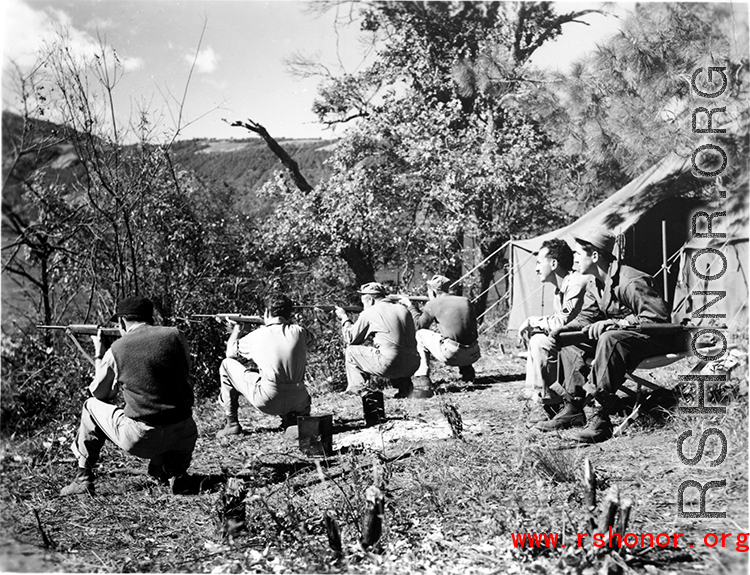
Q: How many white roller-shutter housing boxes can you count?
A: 0